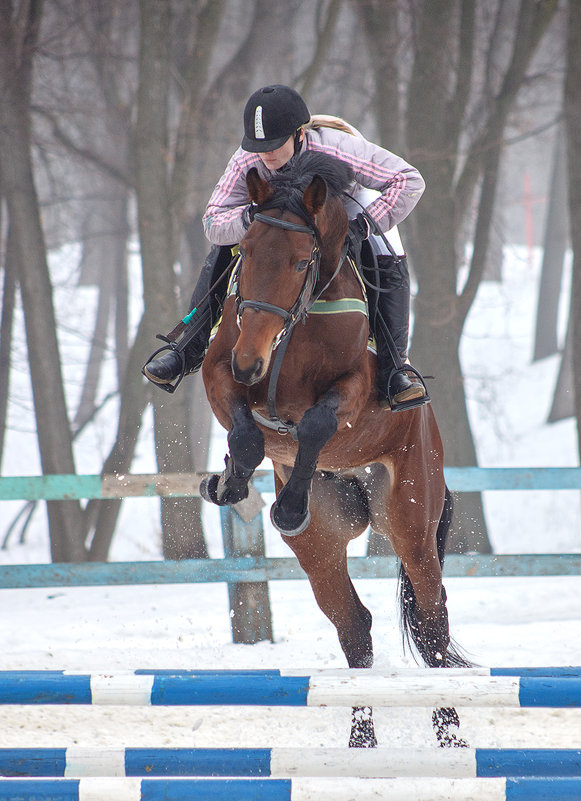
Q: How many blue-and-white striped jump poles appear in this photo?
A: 4